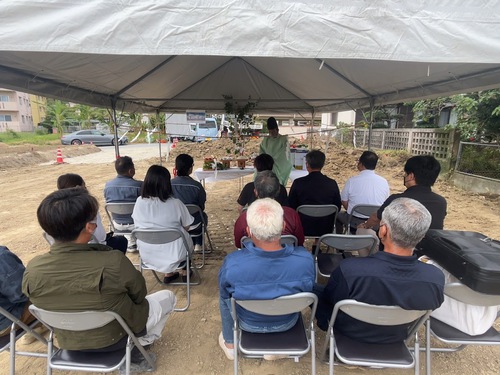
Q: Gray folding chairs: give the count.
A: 13